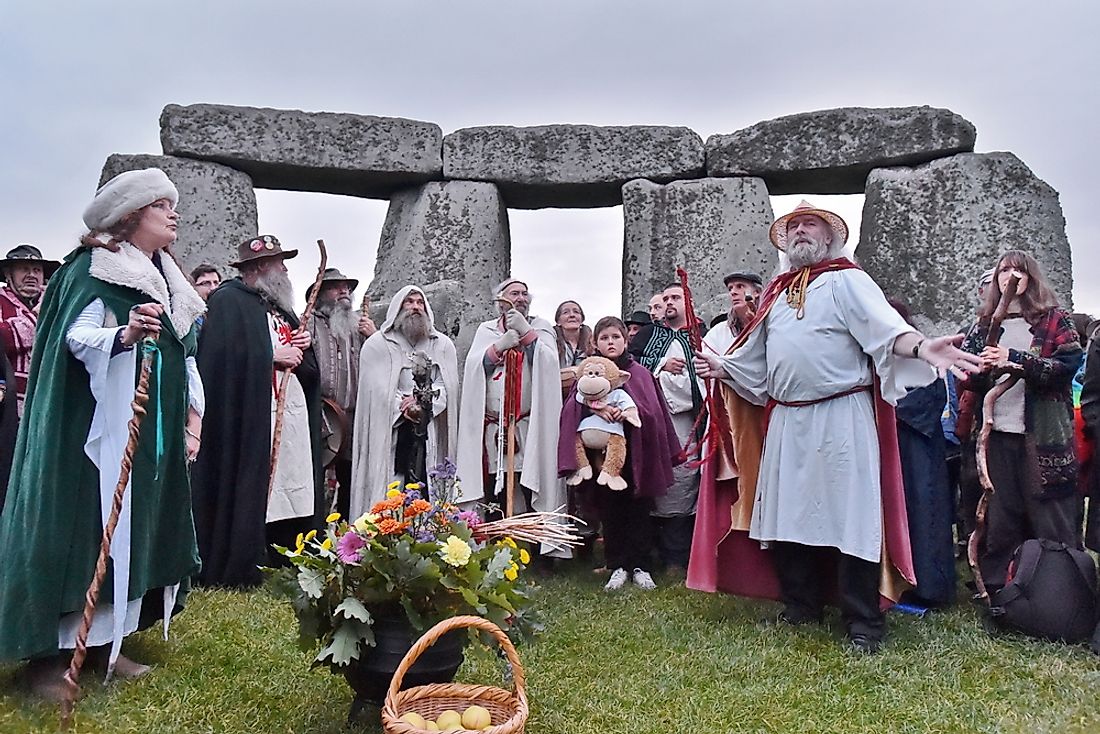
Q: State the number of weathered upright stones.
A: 4